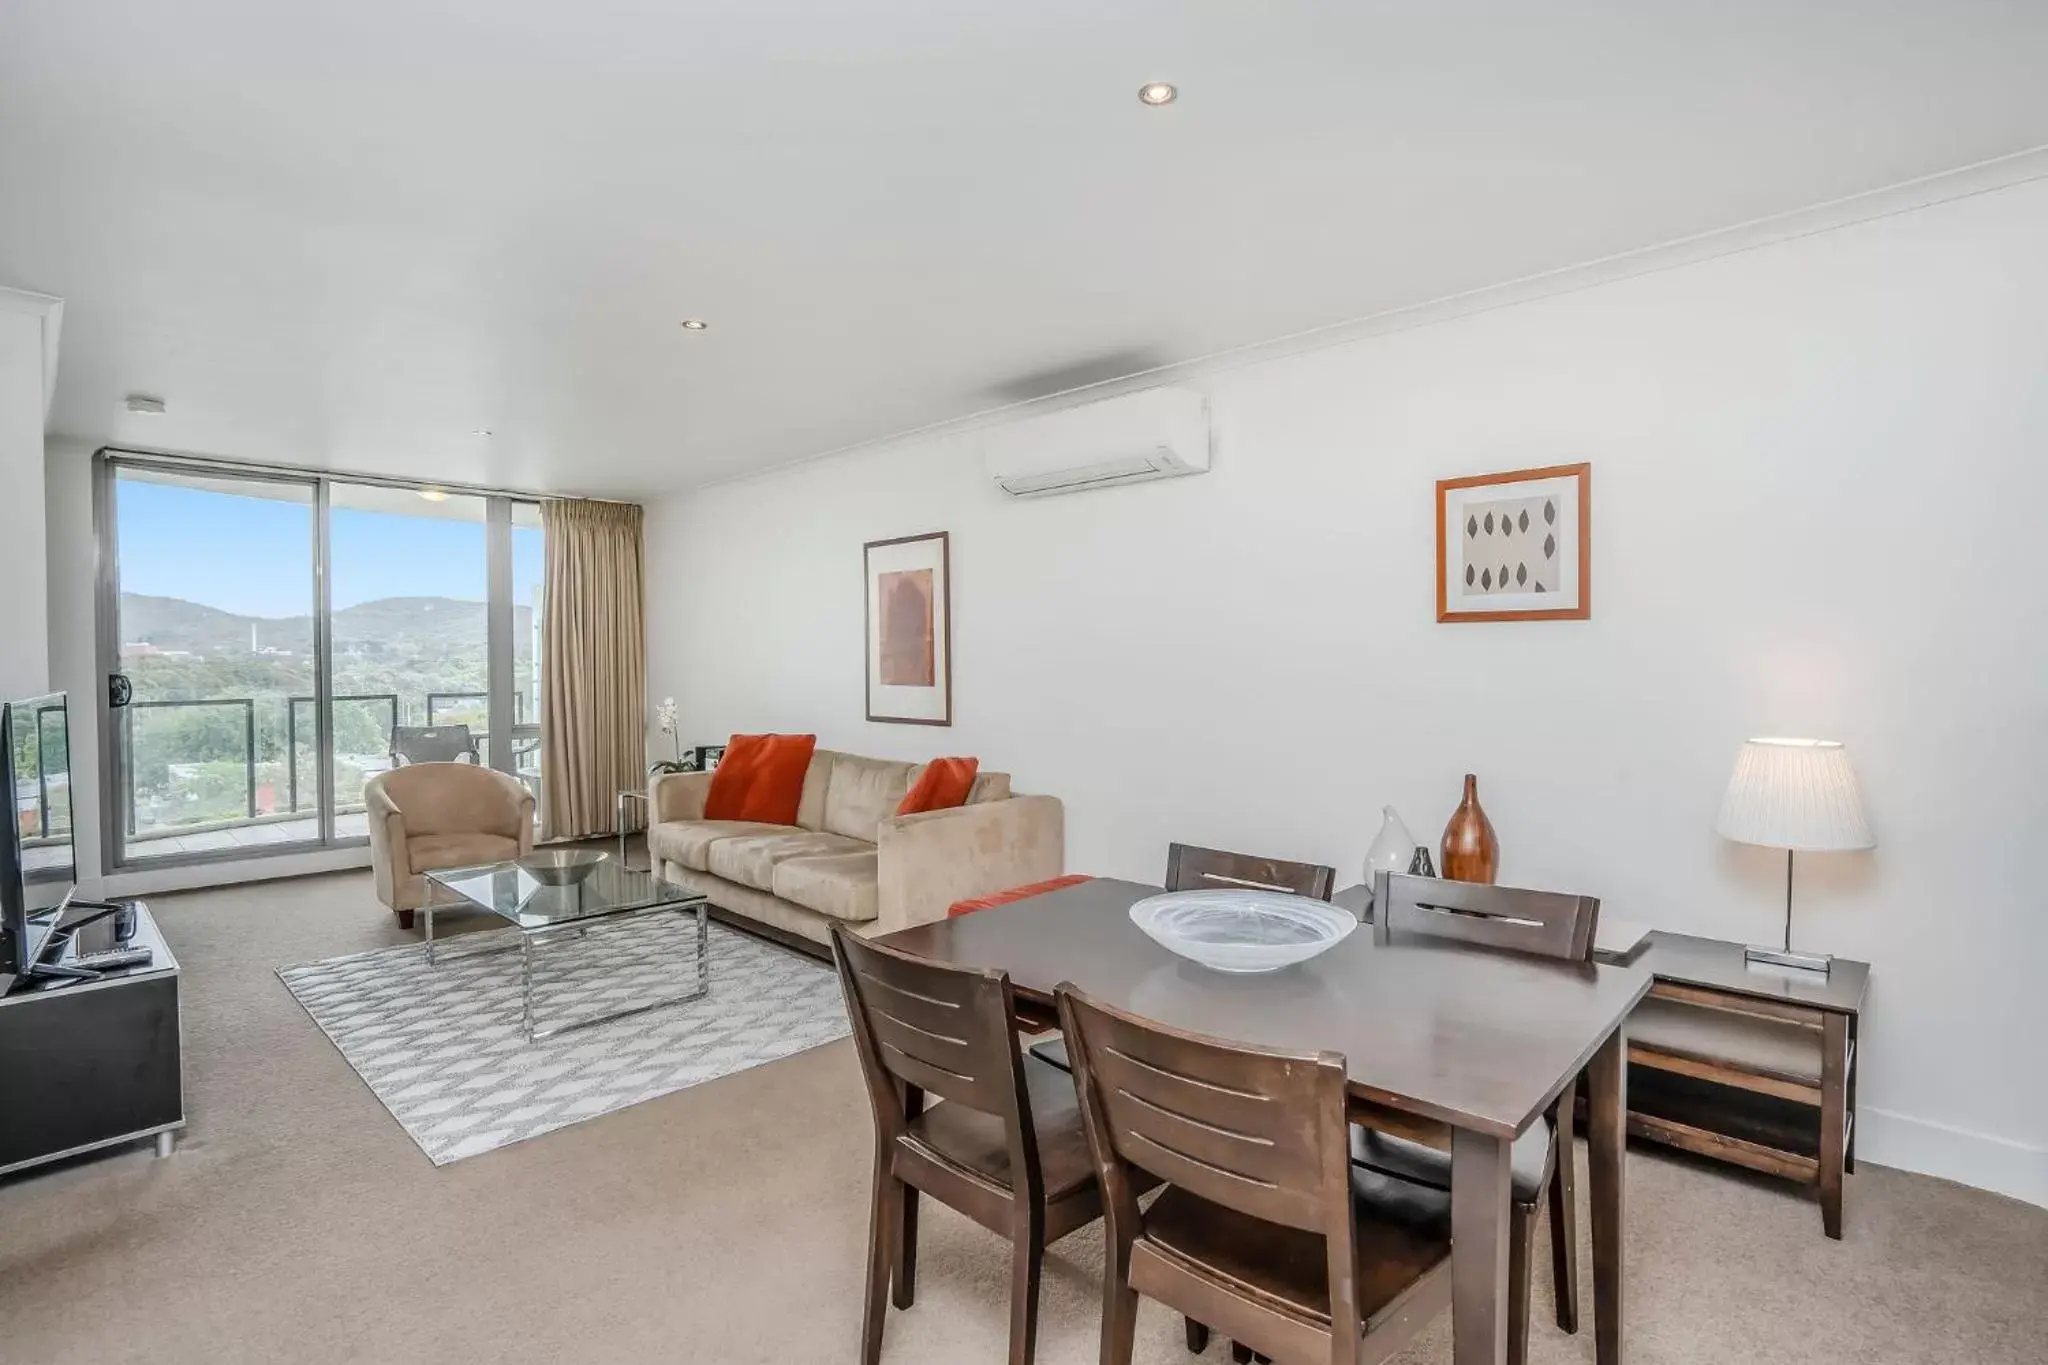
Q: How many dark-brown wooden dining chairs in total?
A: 4